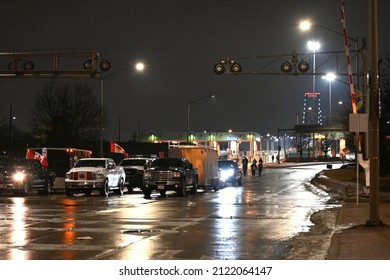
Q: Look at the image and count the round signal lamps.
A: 8